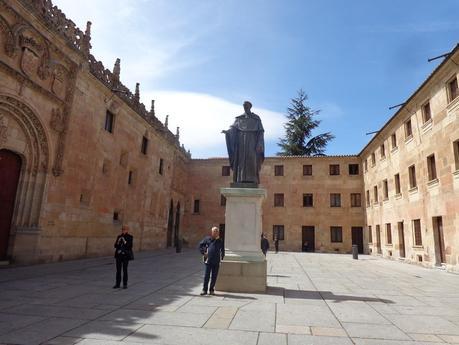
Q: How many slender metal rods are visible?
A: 3